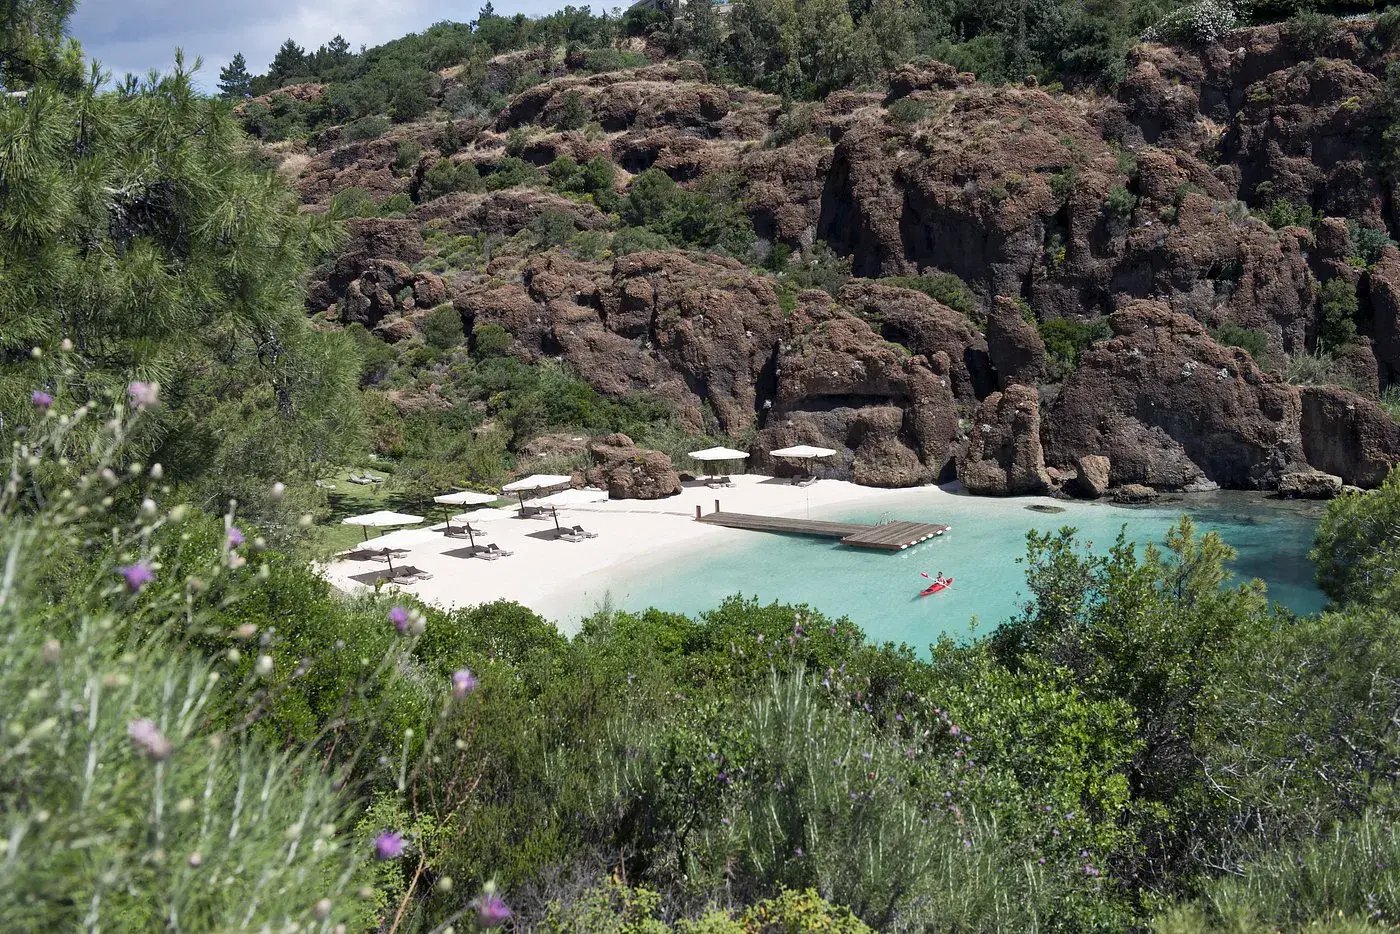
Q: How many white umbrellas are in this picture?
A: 8